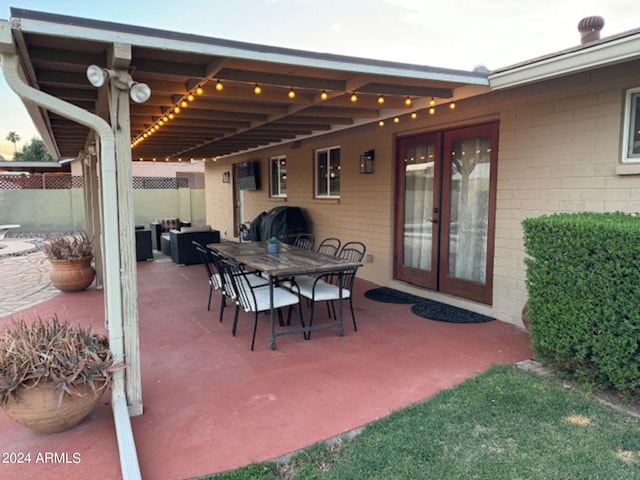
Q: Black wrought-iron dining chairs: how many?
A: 6